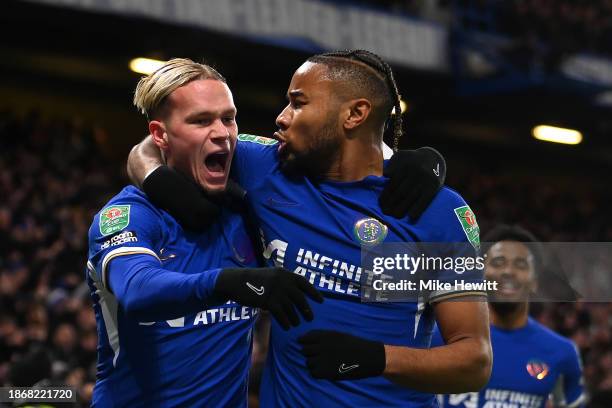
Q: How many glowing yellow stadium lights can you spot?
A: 3